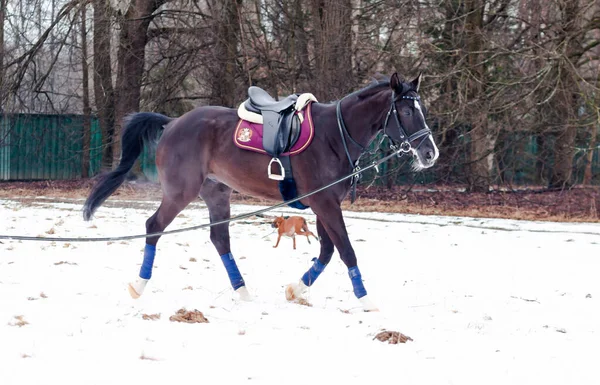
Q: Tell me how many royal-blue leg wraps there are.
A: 4